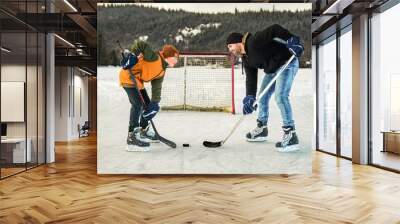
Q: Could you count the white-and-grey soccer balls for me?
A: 0